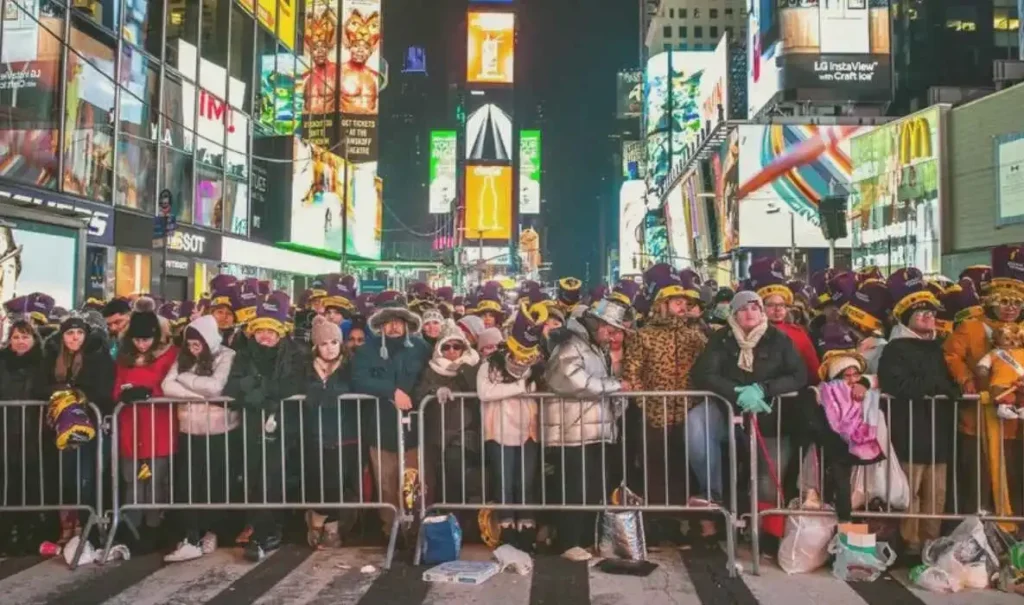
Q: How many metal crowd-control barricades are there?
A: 4